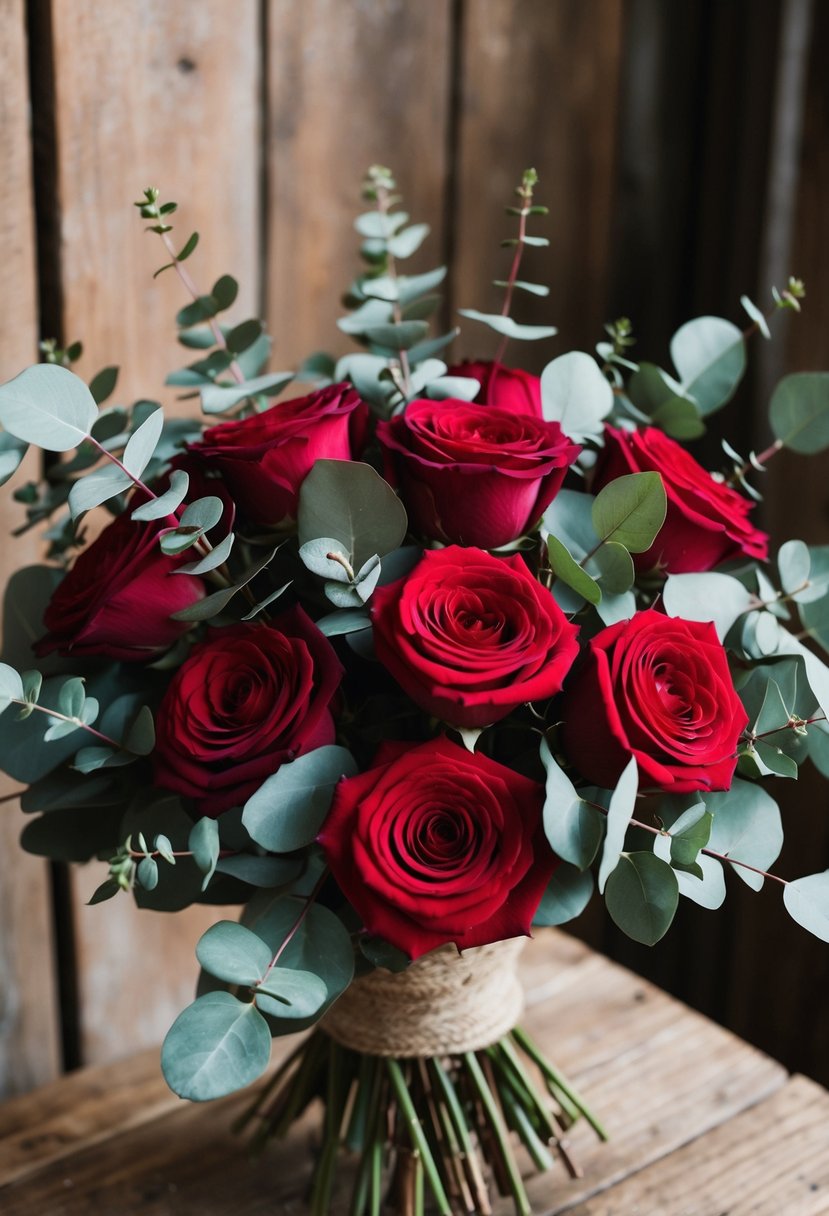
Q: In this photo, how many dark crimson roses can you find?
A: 9